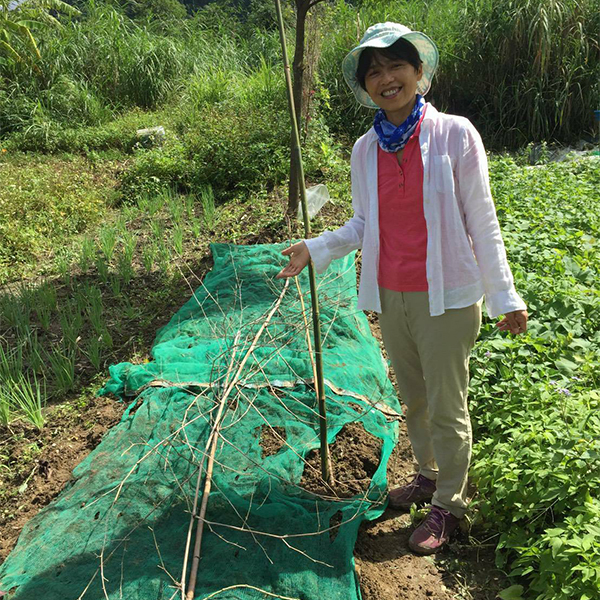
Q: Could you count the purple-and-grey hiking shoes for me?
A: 2